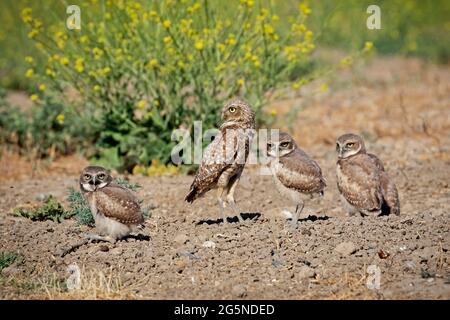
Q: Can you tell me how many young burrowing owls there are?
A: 3